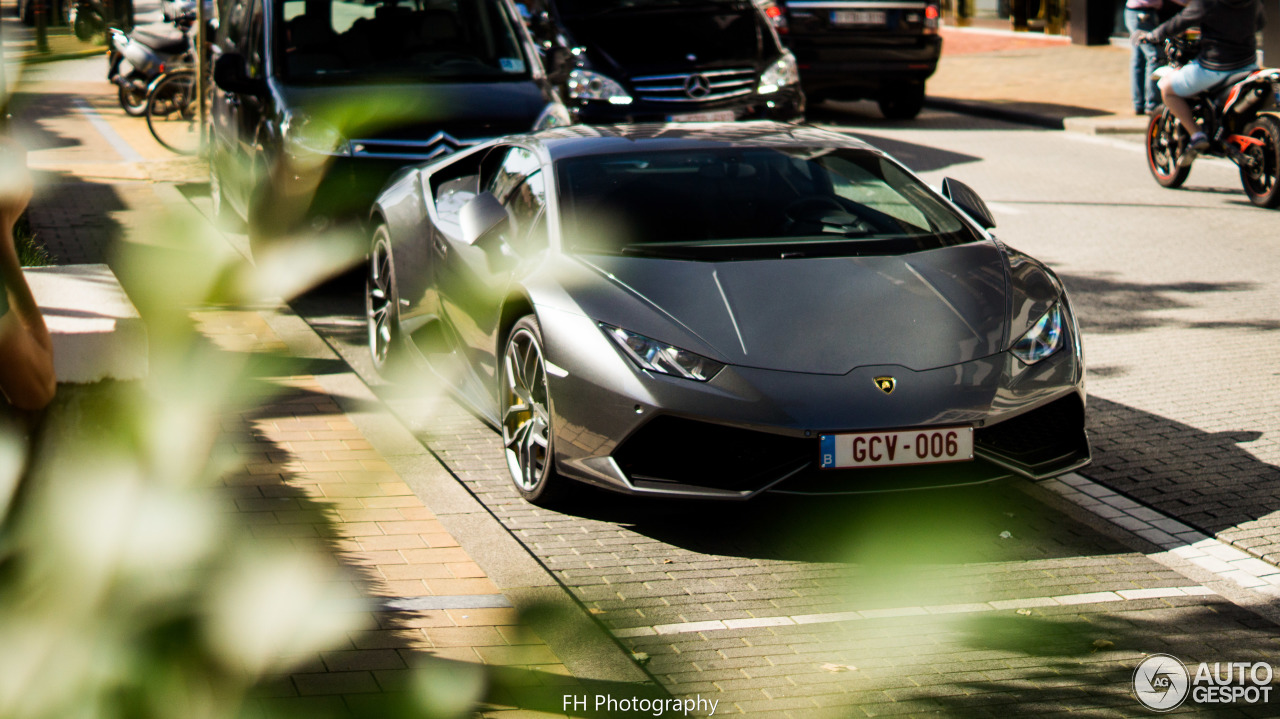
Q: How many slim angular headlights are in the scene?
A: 2